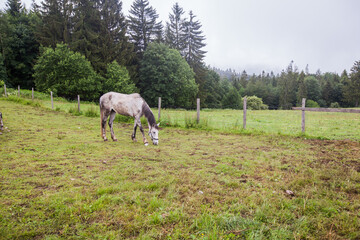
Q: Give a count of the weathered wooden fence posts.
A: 9